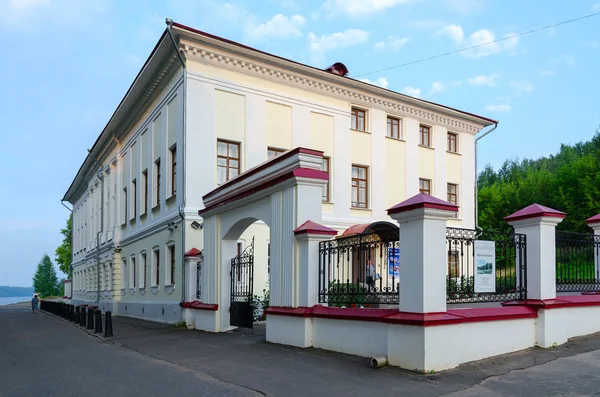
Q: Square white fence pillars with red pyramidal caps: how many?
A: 5